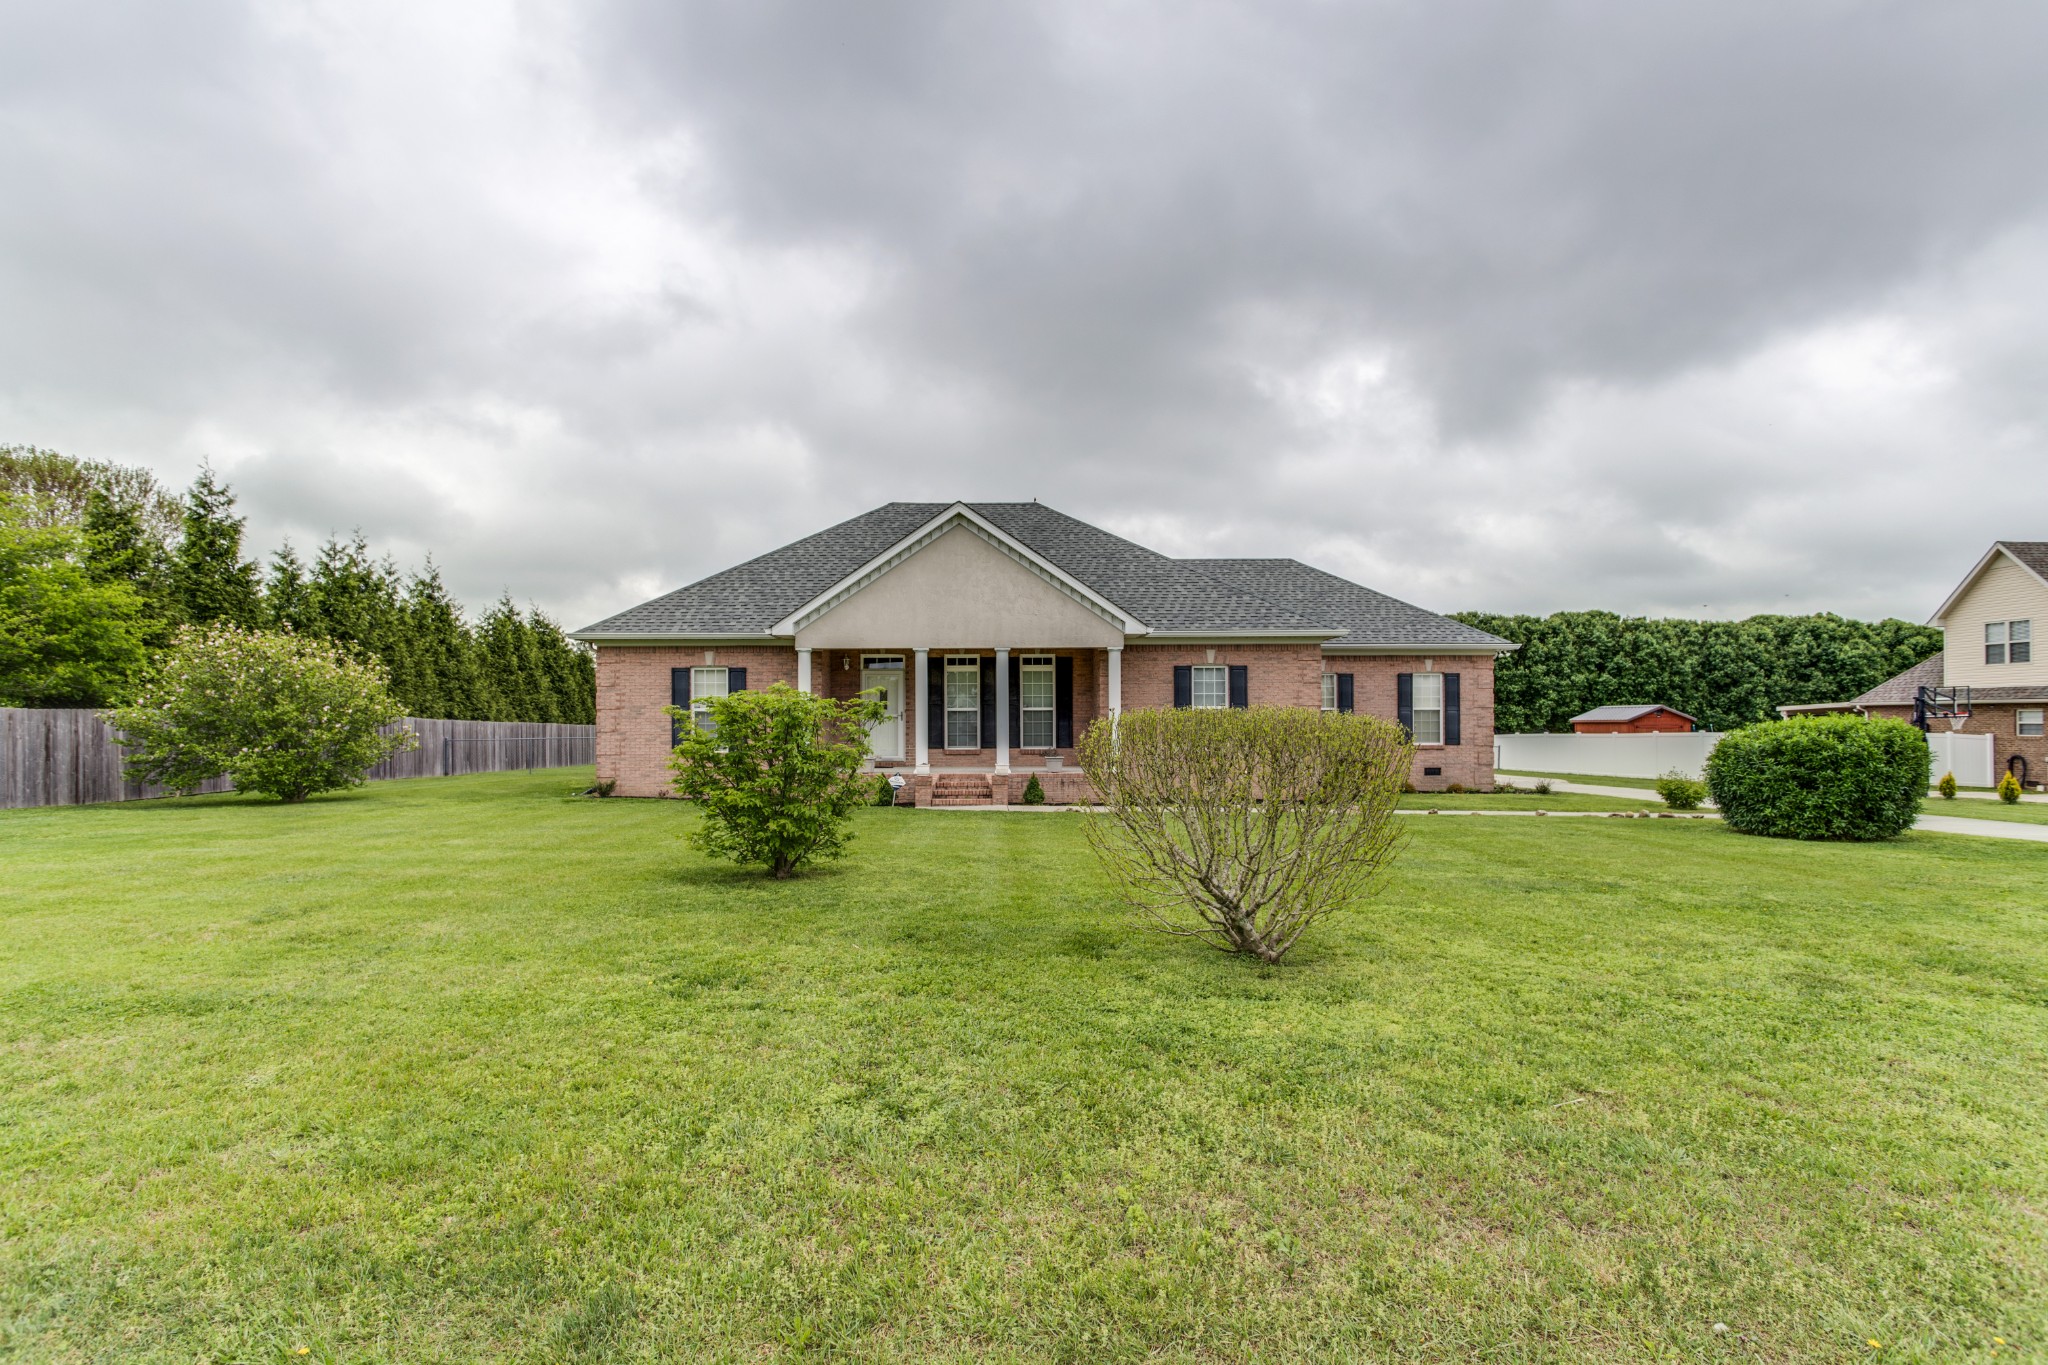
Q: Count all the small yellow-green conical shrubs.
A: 2